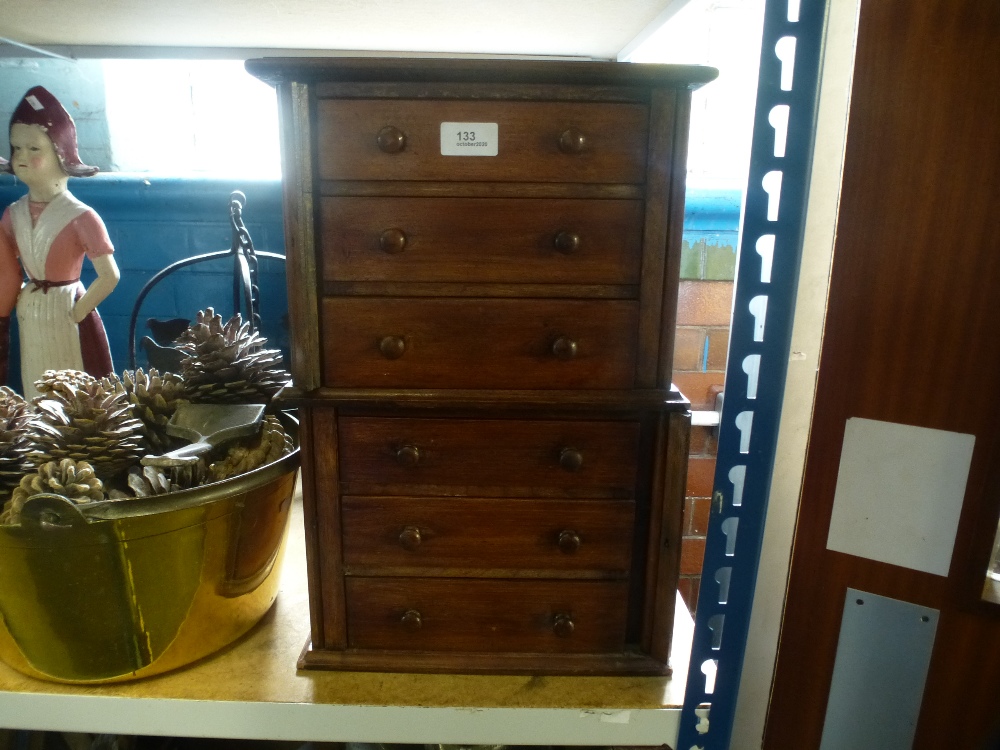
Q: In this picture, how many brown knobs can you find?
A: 12